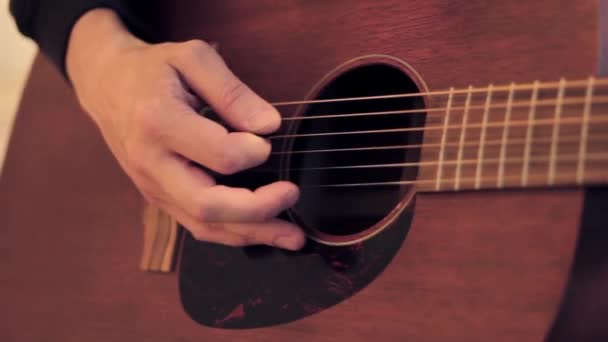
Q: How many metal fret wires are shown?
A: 7